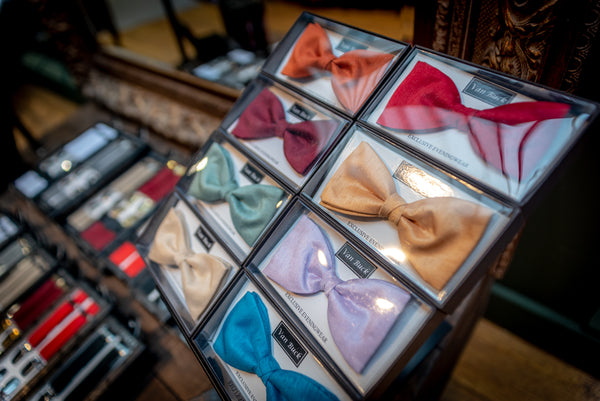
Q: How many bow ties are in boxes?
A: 8